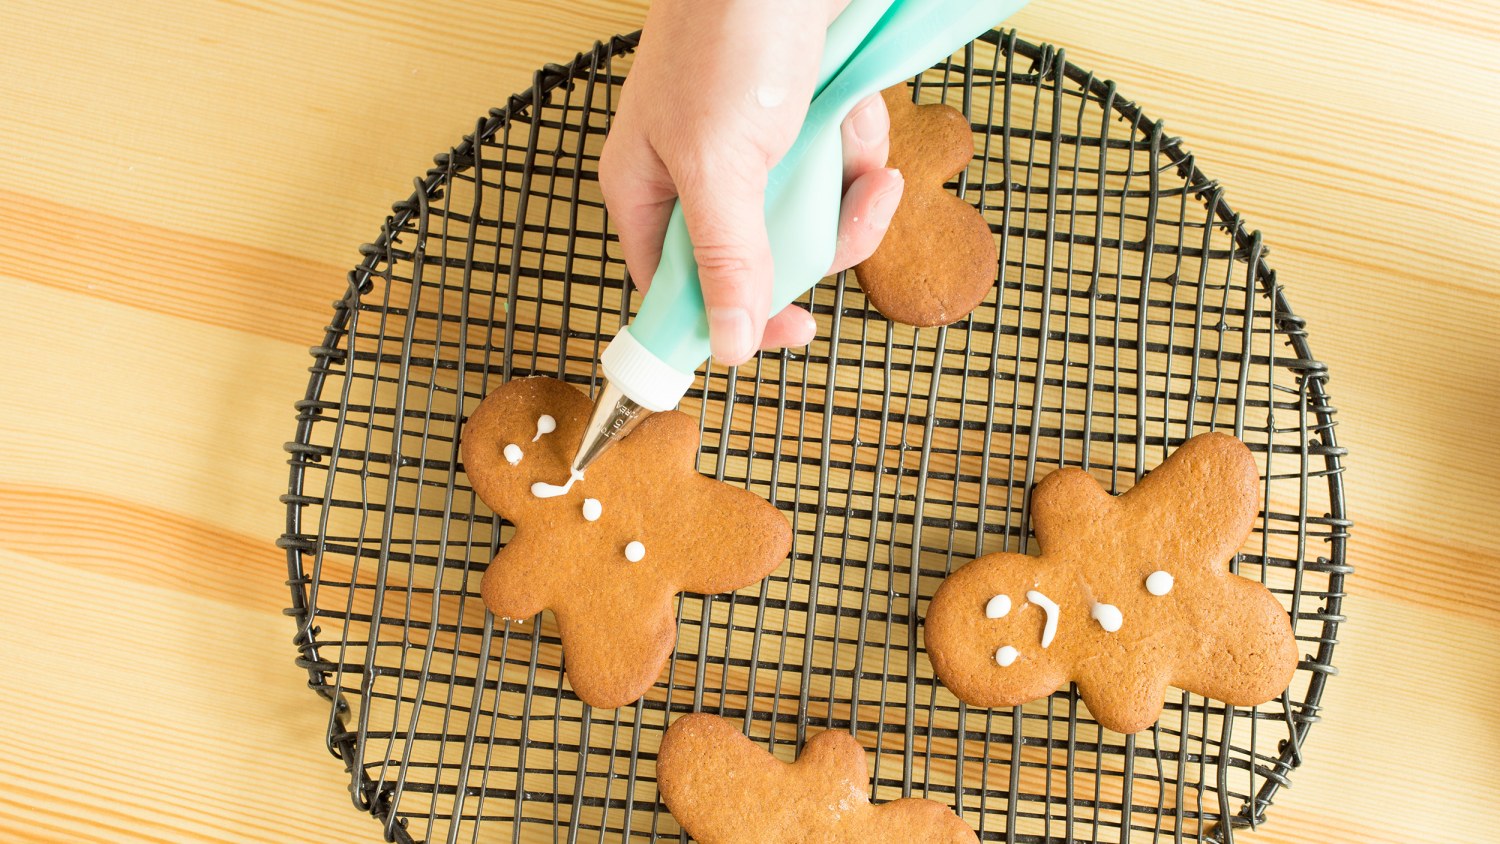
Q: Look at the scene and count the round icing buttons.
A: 4